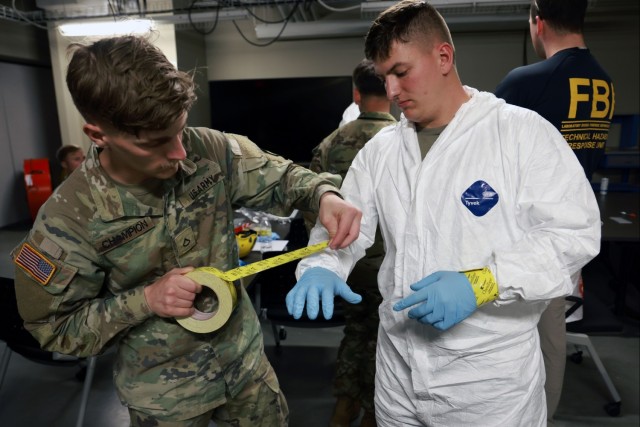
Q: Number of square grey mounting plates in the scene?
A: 0